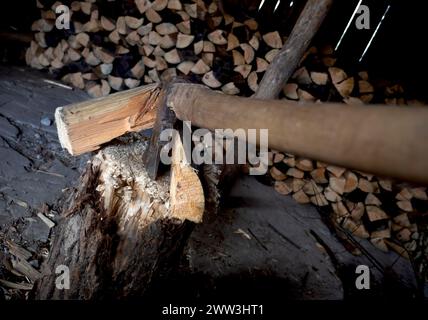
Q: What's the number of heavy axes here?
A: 1